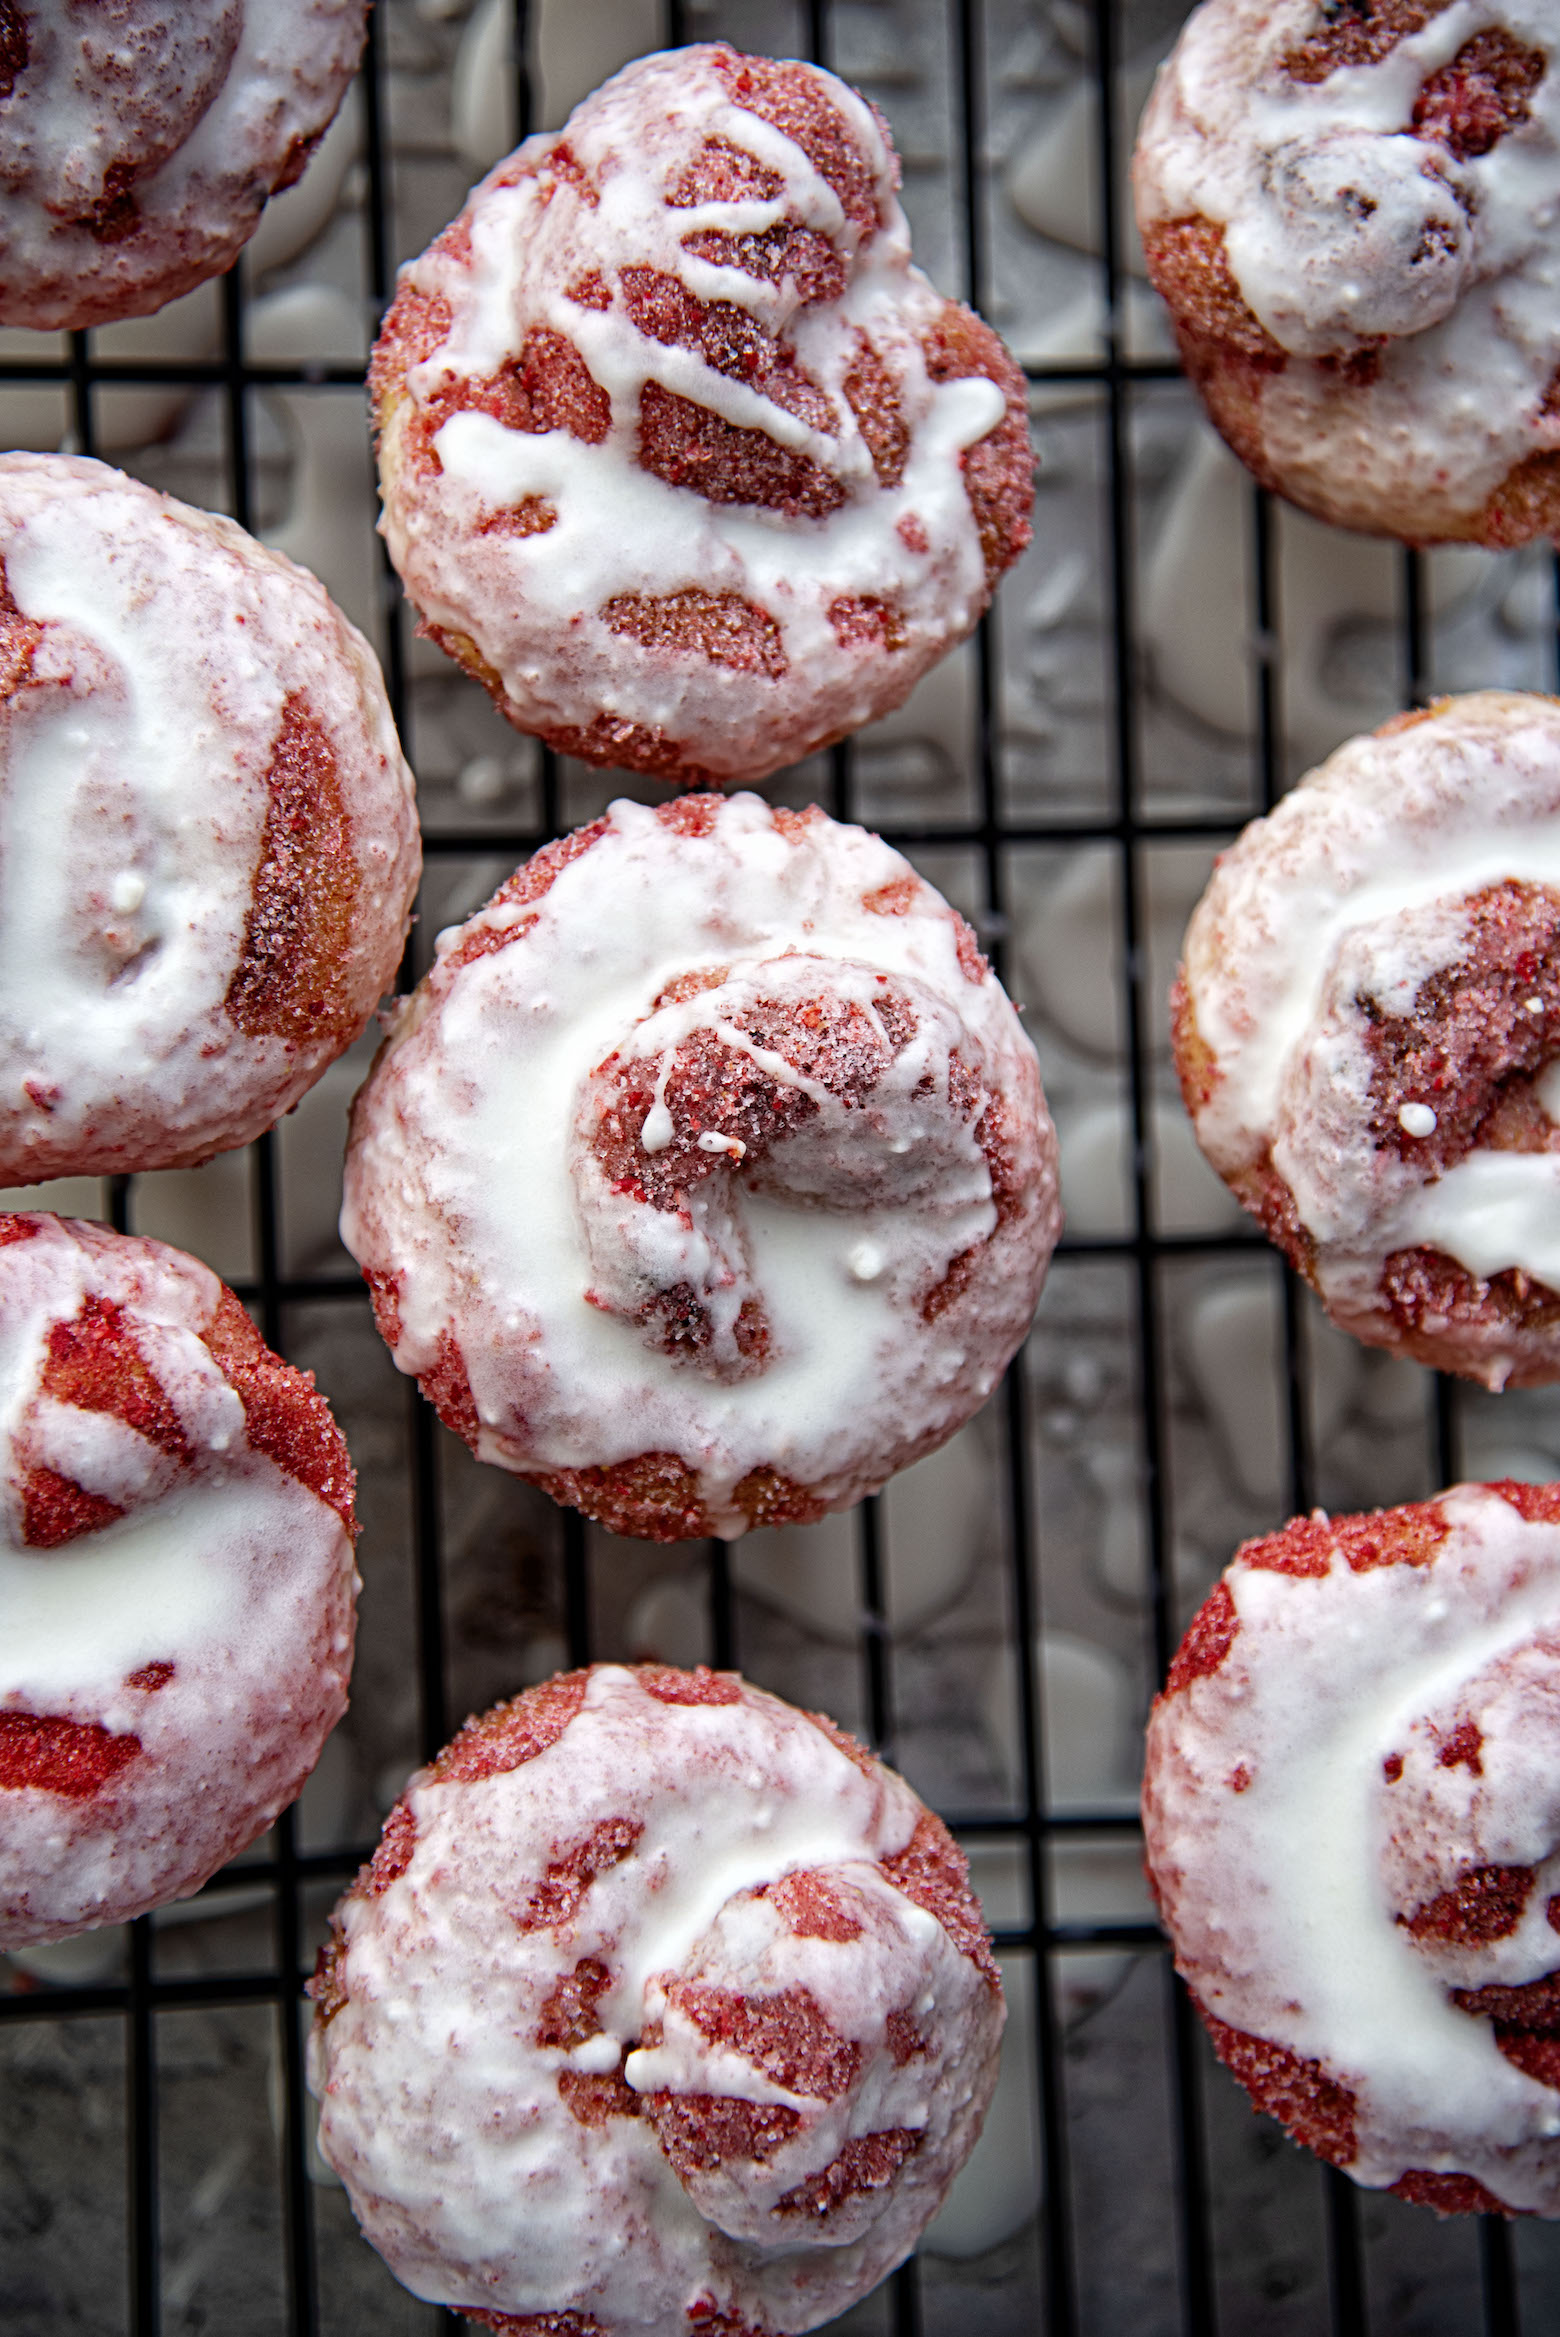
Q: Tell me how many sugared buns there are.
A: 9